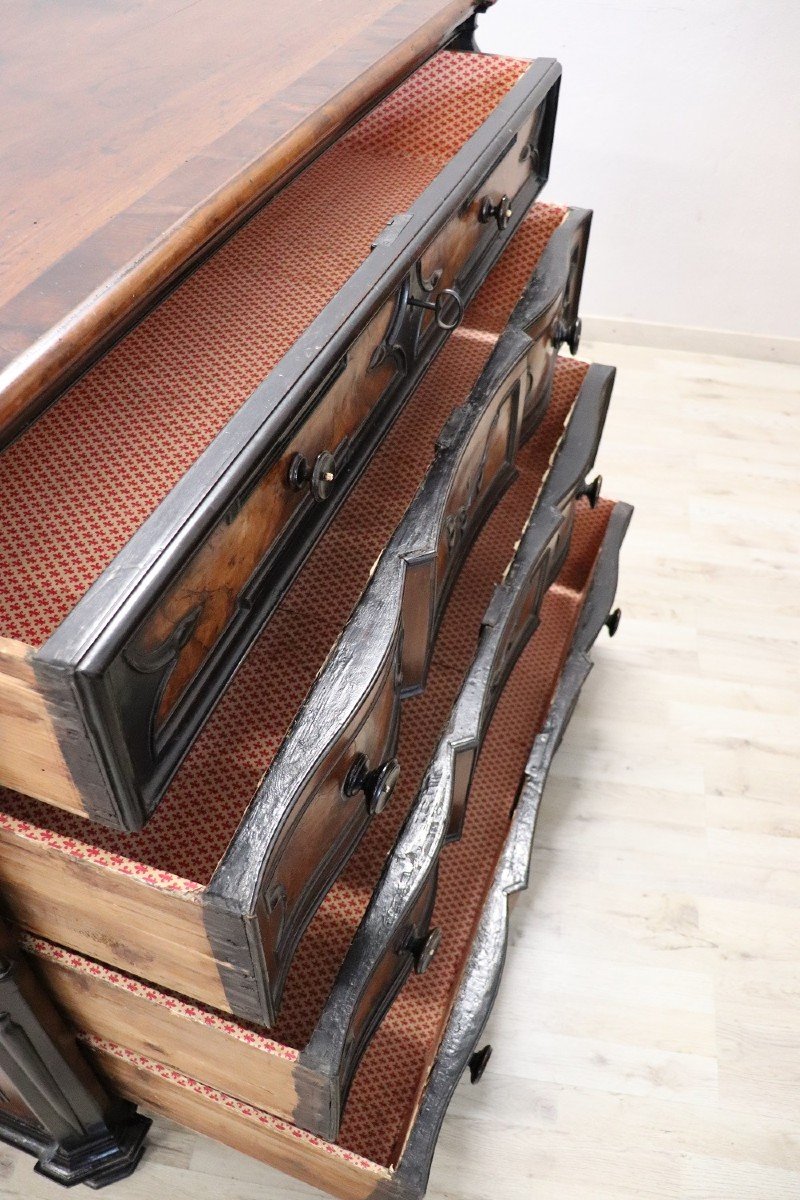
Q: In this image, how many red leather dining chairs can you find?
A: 0